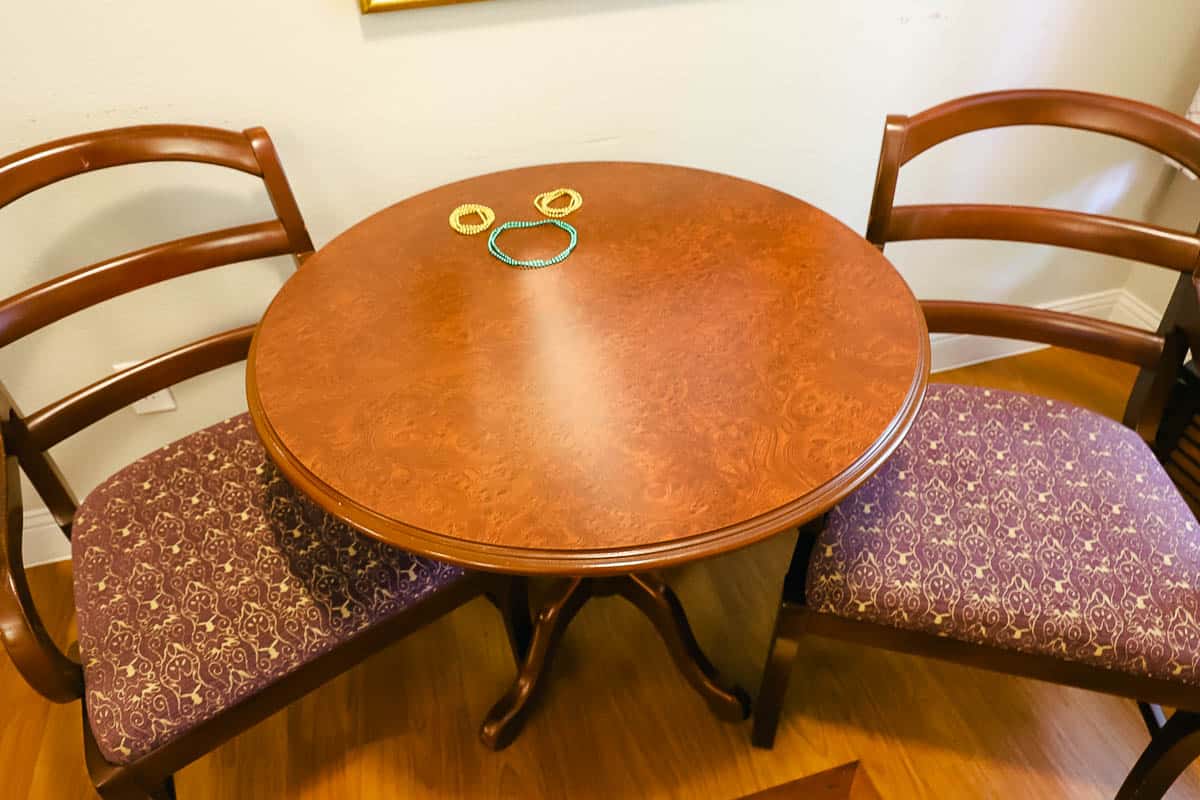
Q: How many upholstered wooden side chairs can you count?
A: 2